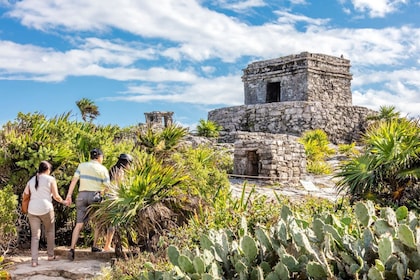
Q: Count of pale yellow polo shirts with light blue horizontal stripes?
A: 1